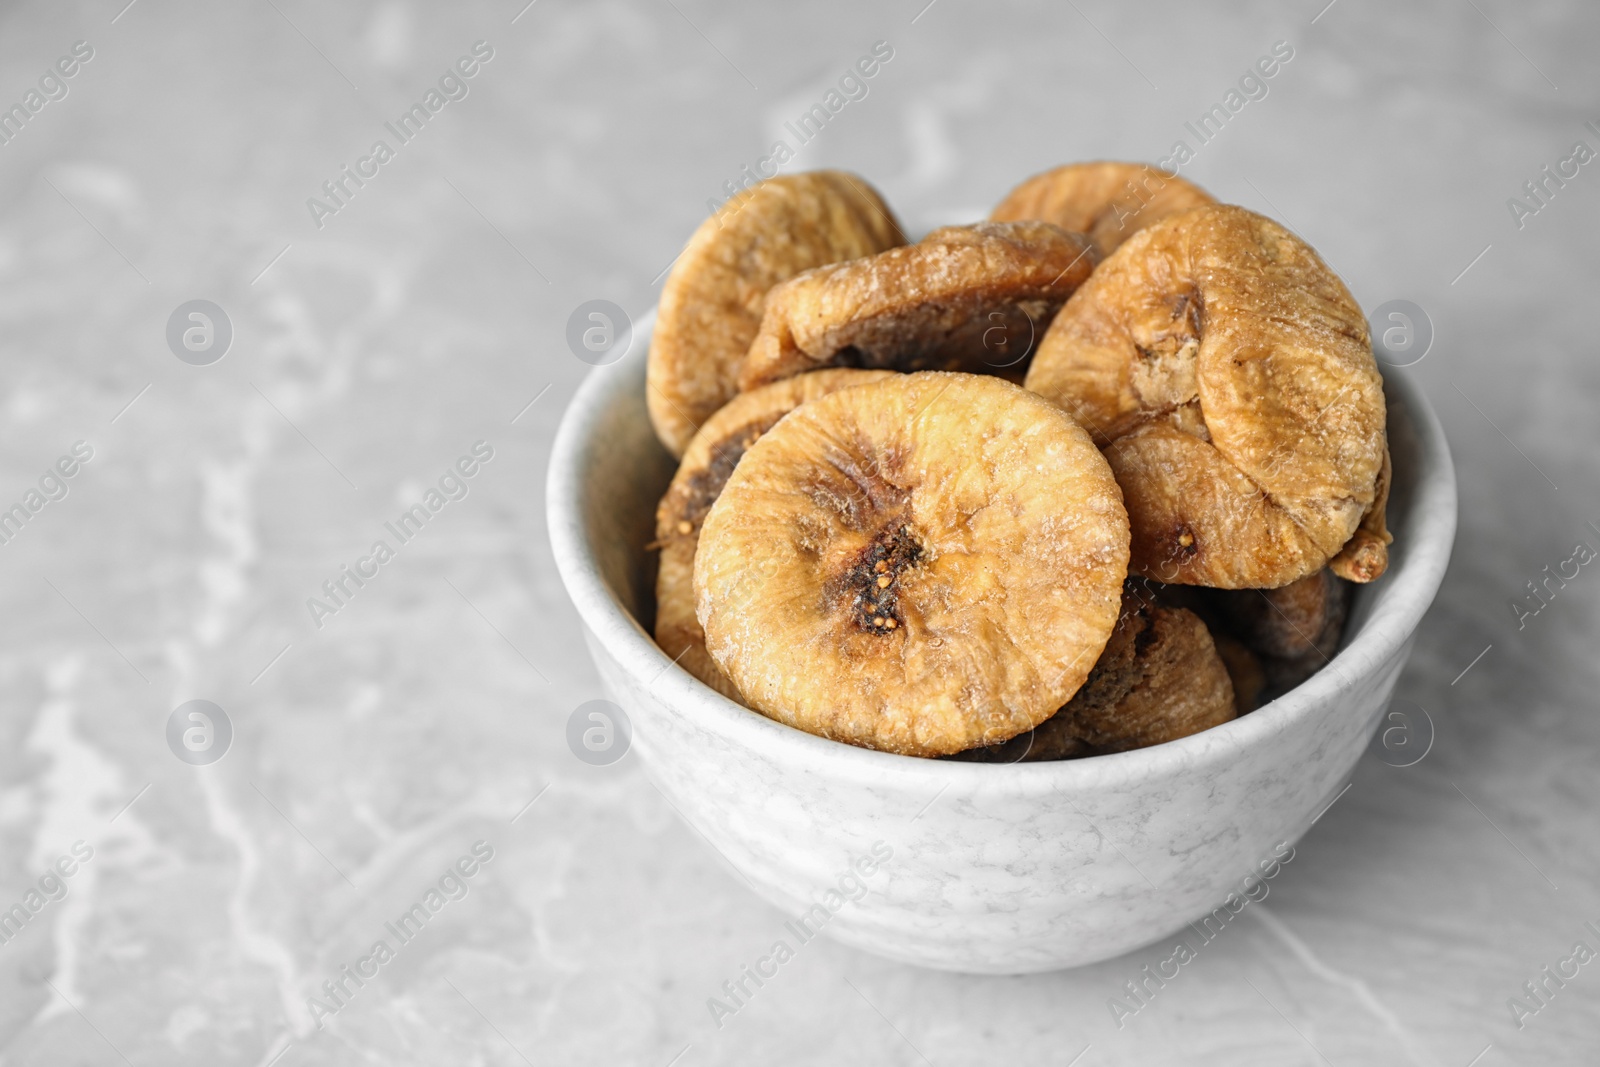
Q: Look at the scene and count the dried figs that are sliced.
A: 0